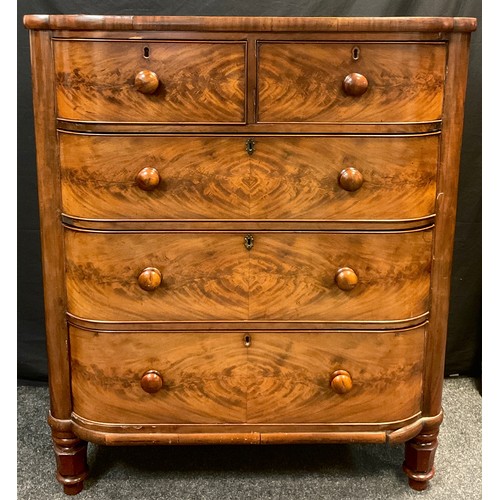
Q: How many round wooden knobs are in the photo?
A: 8